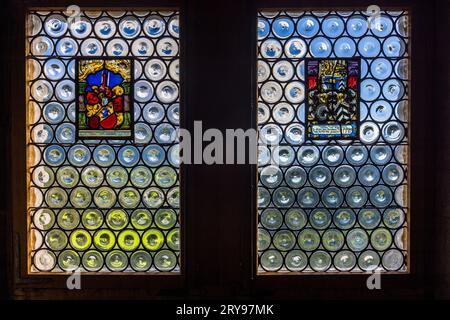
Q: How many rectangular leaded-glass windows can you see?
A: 2